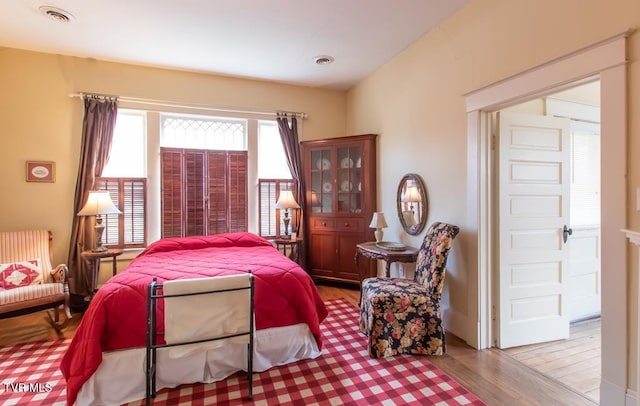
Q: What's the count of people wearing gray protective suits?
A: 0